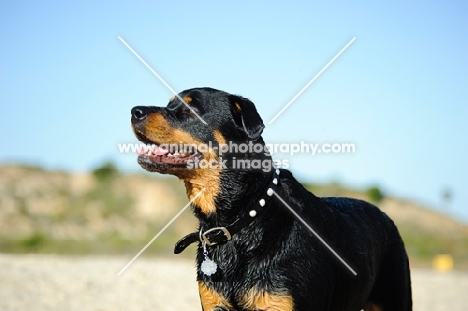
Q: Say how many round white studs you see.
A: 5